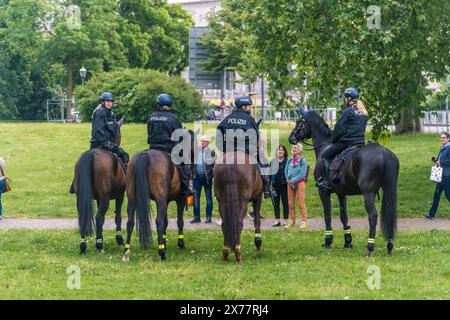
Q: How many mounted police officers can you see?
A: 4